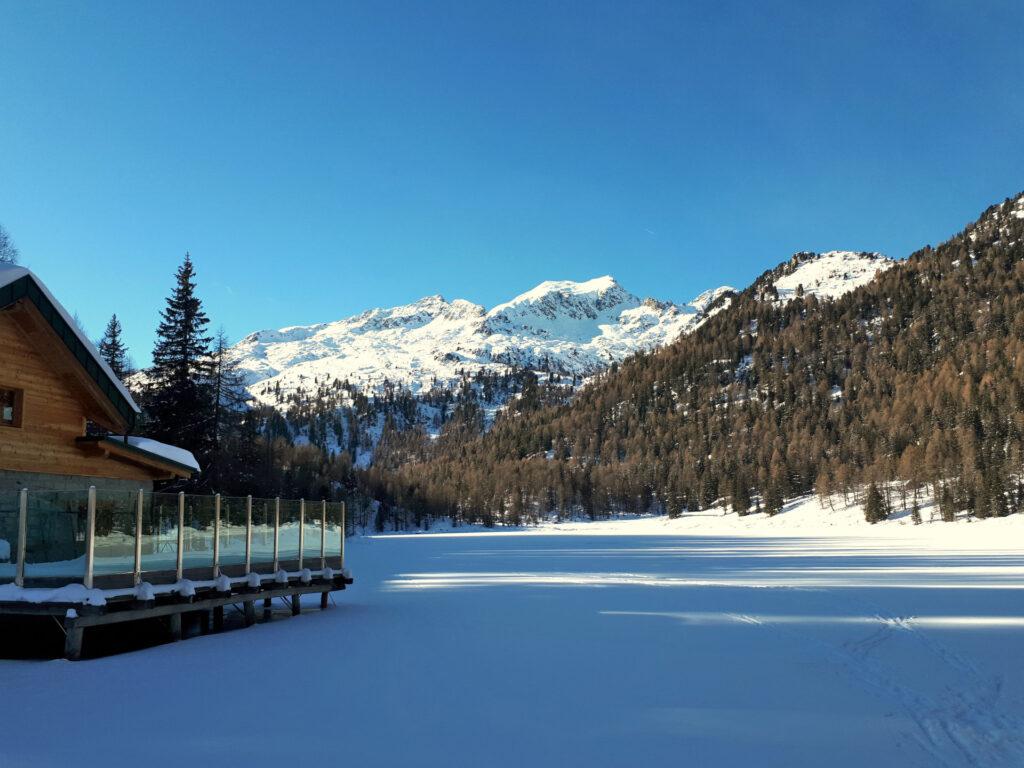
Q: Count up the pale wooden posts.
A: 10